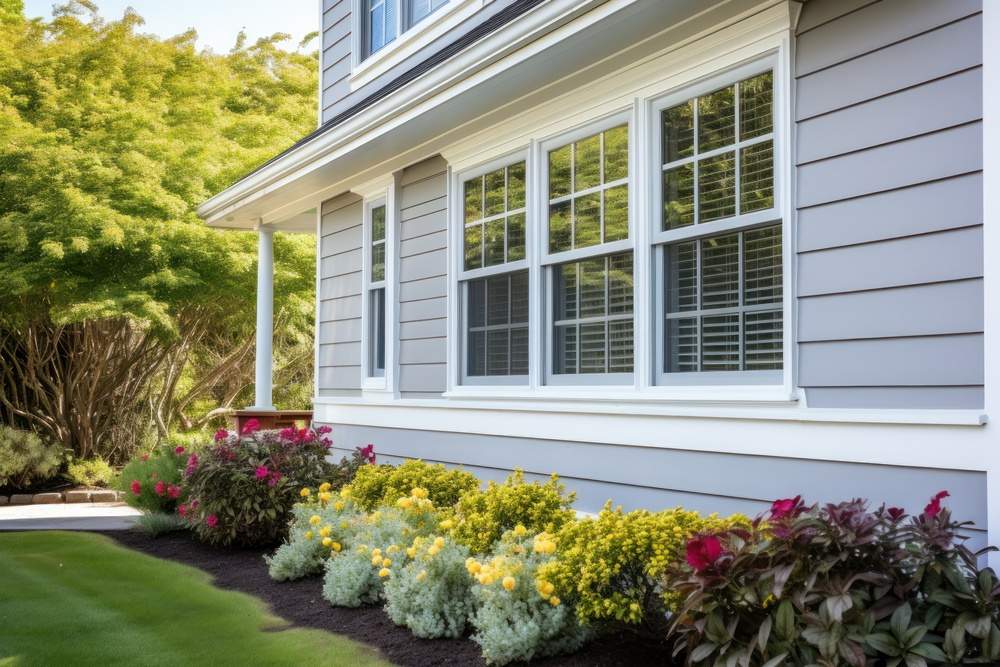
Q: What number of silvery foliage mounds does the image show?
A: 4